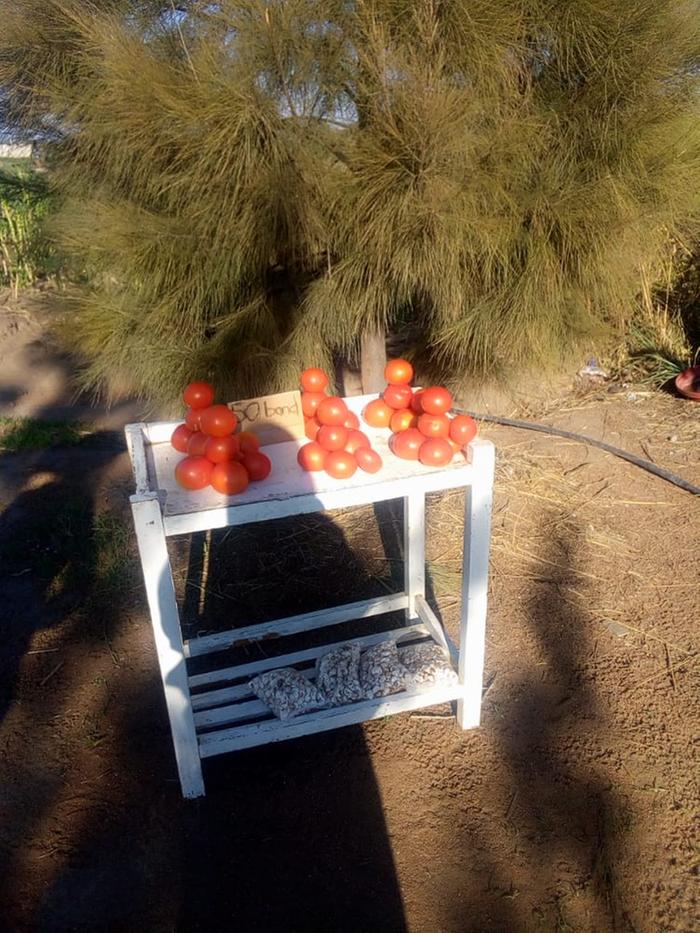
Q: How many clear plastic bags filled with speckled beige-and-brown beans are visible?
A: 4